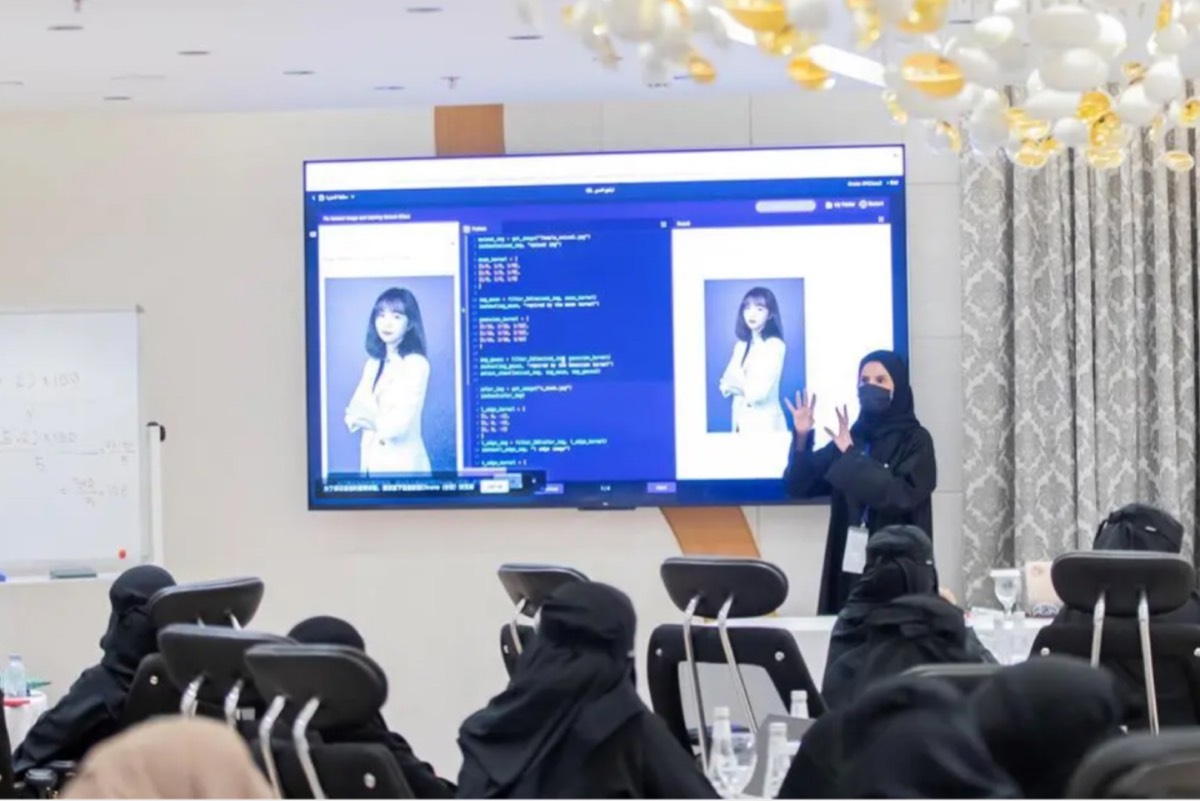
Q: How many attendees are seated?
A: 9